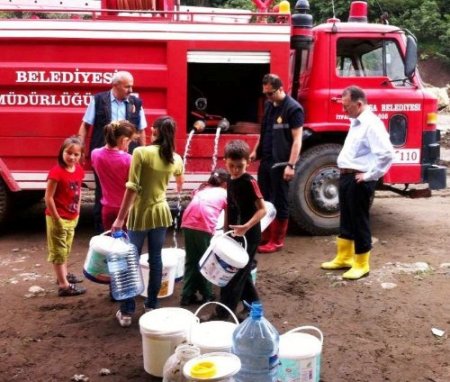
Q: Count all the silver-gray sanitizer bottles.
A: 0